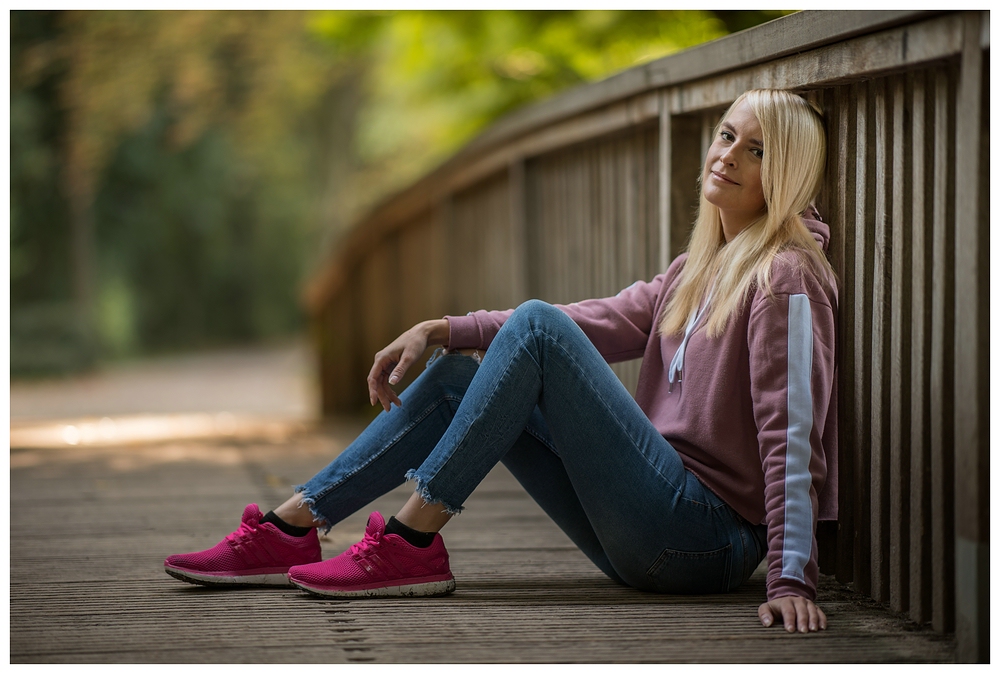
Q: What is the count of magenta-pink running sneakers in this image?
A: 2